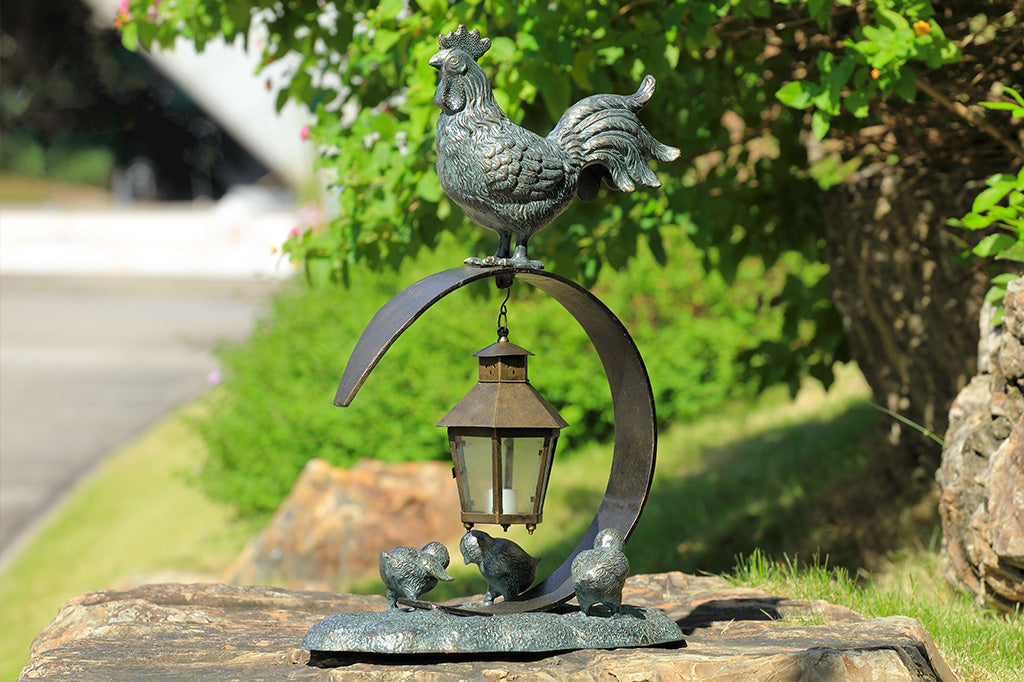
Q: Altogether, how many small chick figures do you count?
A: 3